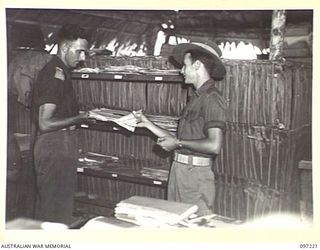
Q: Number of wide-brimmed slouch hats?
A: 1